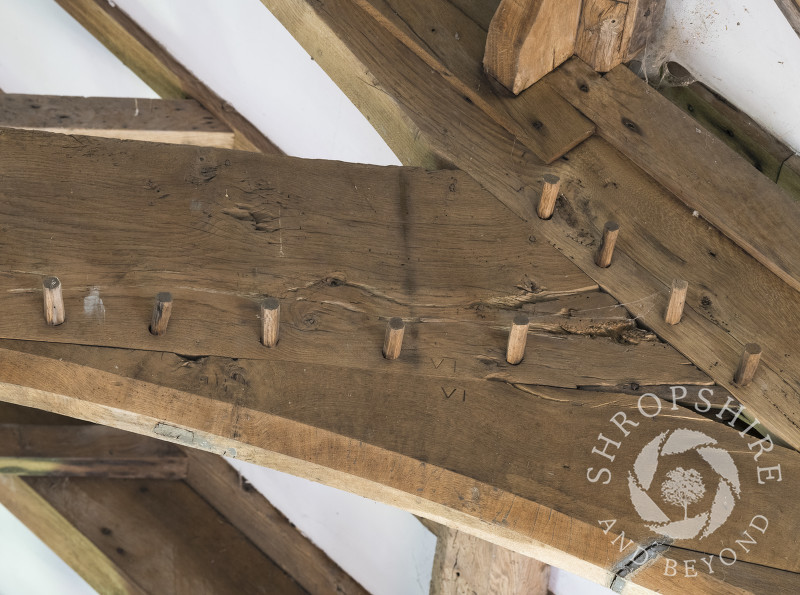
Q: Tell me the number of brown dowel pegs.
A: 9